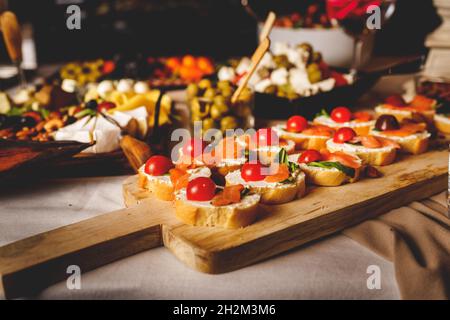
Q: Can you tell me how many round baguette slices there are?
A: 12